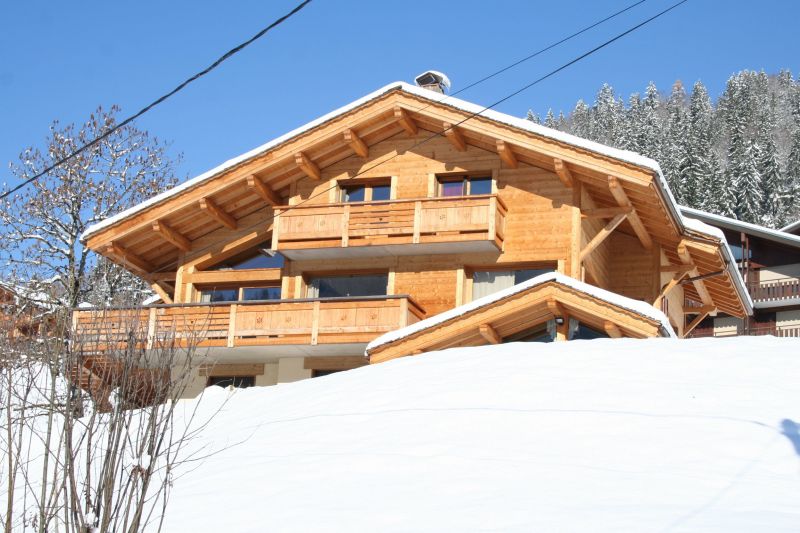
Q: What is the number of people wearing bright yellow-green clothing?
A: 0